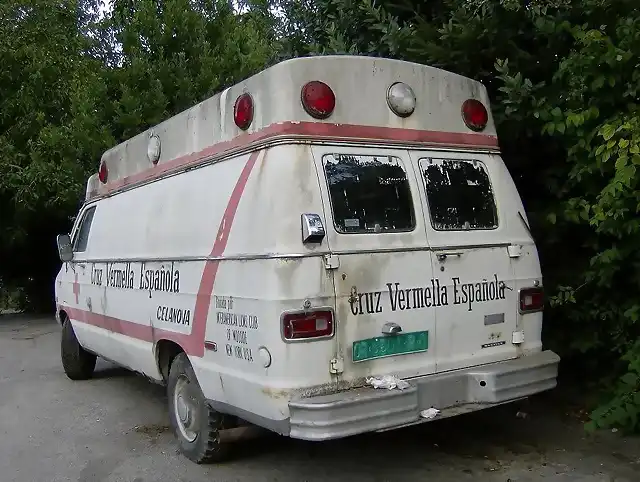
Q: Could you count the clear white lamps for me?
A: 2